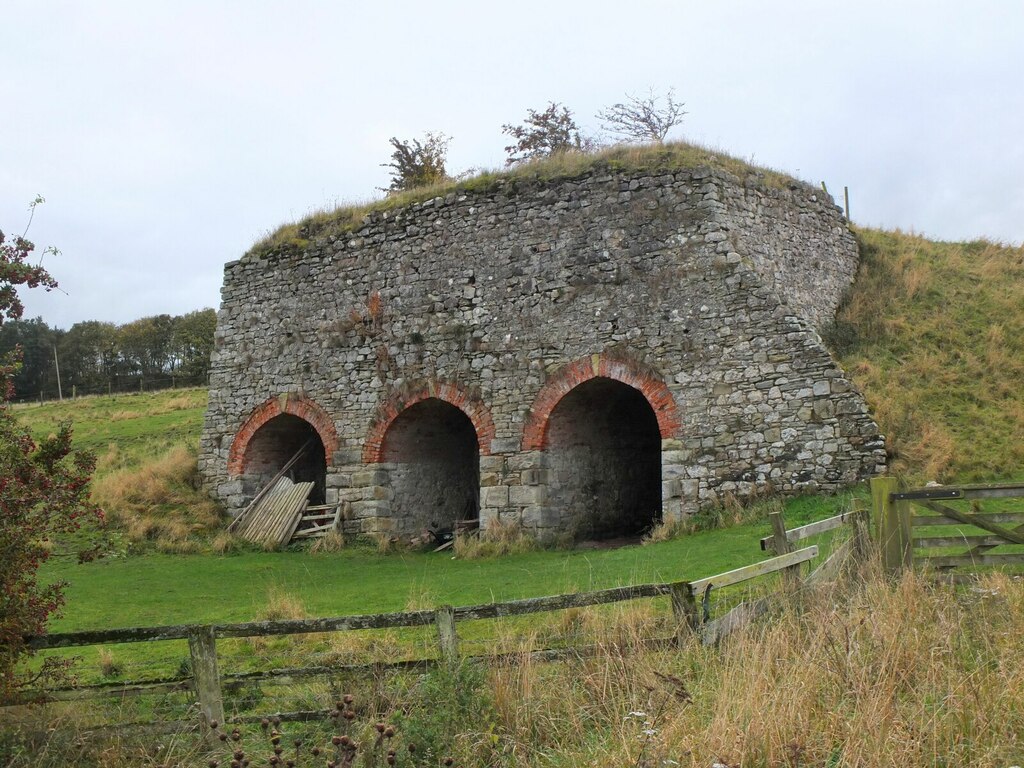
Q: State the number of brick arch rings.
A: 3